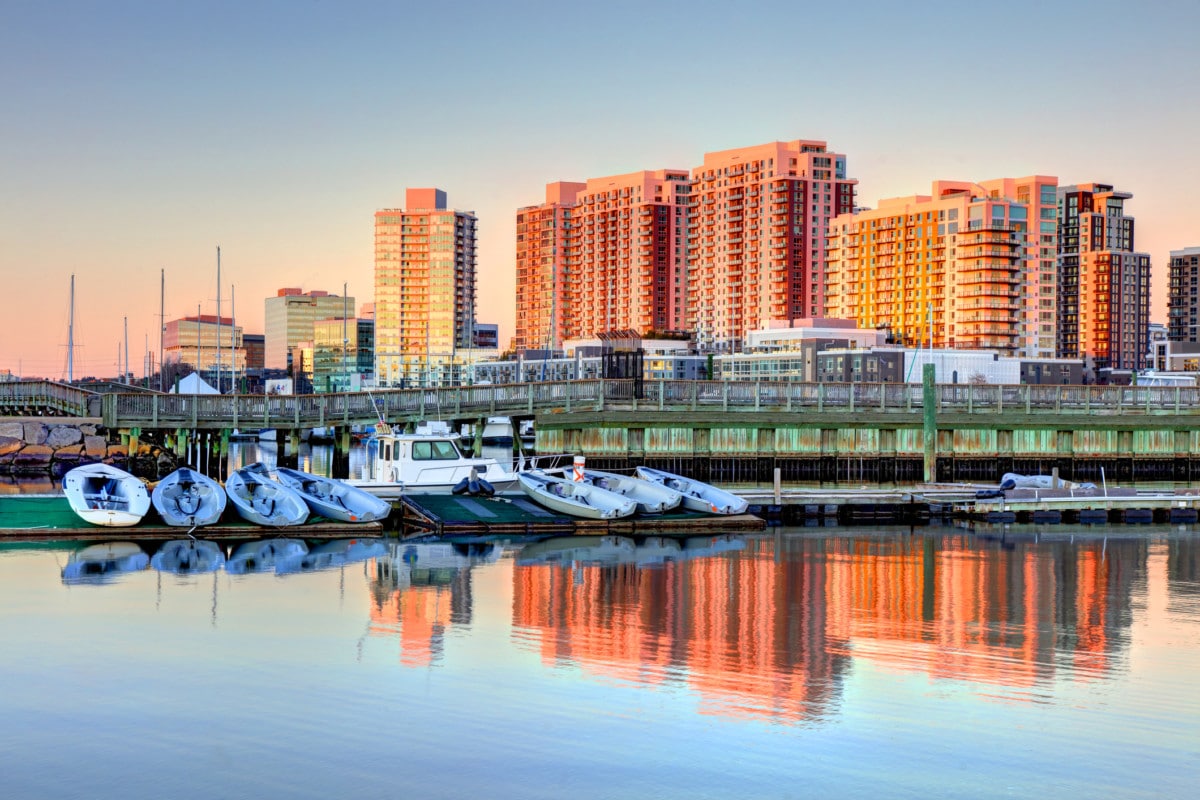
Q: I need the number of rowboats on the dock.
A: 7